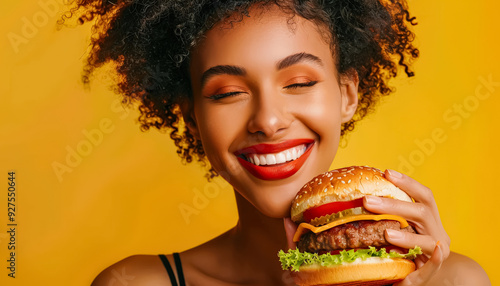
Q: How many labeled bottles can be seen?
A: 0